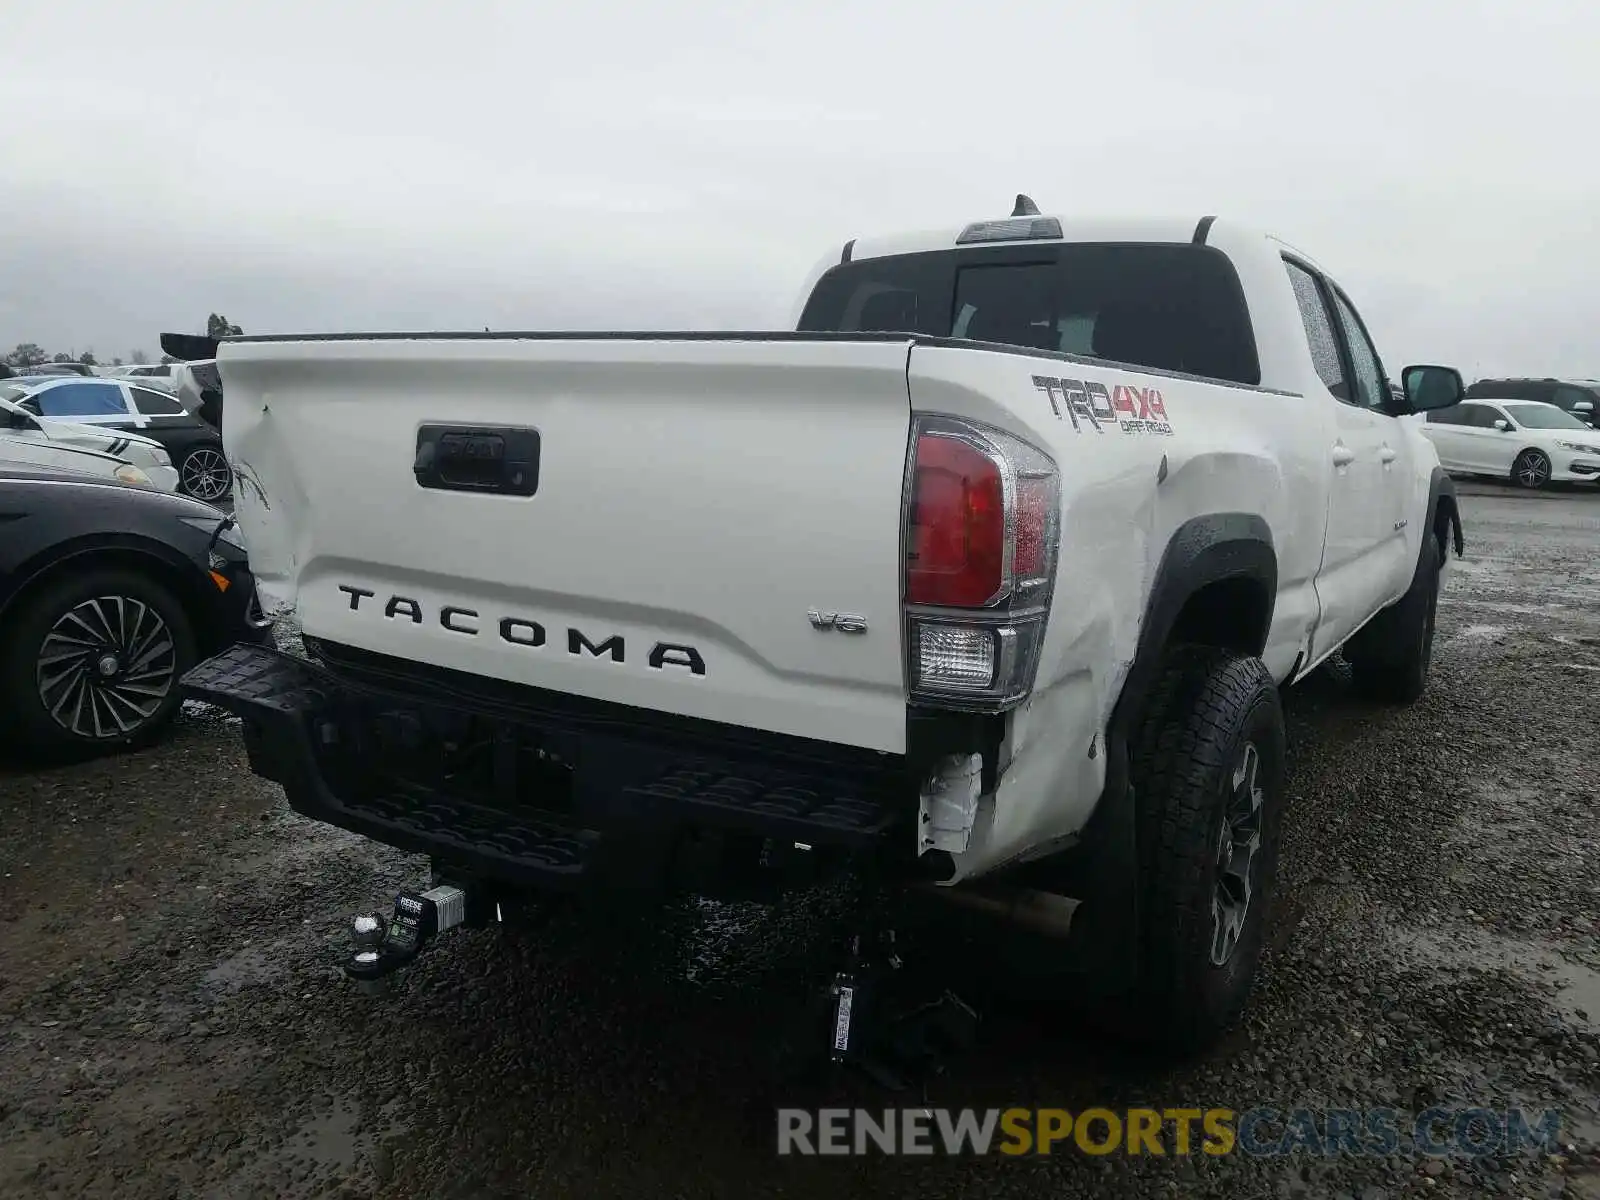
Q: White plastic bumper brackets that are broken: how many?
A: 1